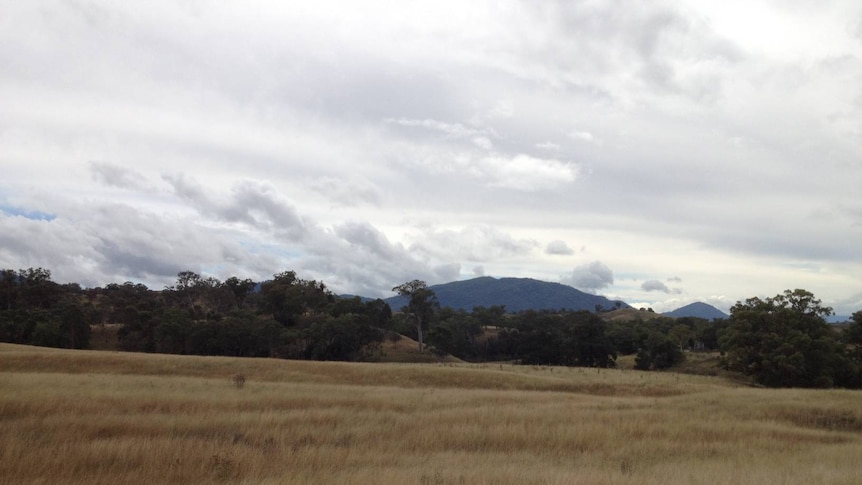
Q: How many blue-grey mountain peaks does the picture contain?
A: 2